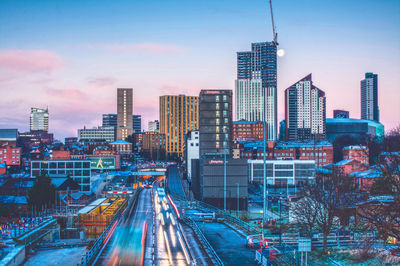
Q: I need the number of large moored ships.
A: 0